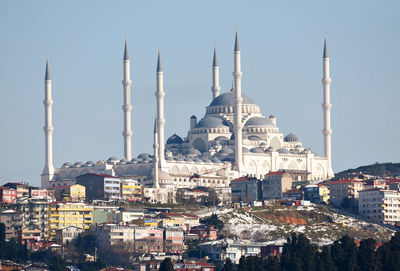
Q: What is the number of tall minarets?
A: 6